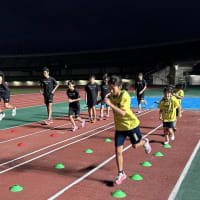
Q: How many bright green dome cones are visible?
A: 9